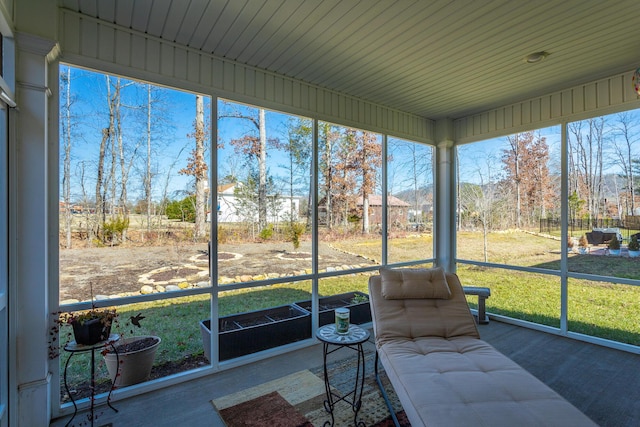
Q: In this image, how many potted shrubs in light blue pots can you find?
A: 4